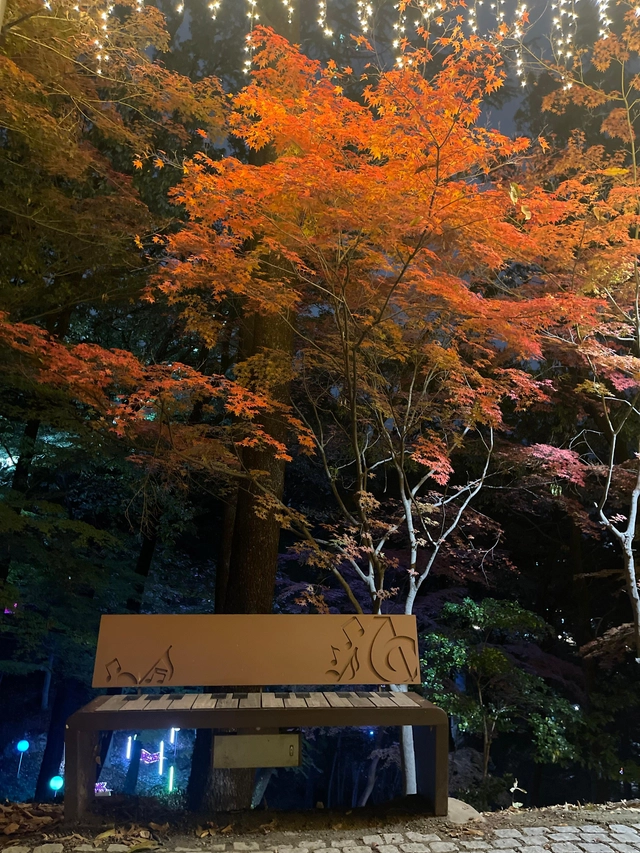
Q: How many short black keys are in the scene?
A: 10